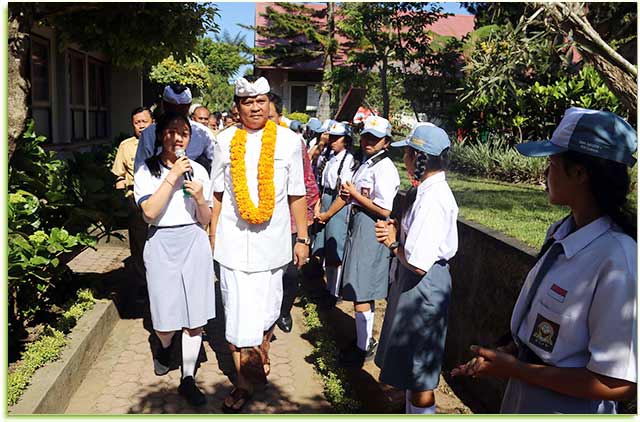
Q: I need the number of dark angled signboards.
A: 1